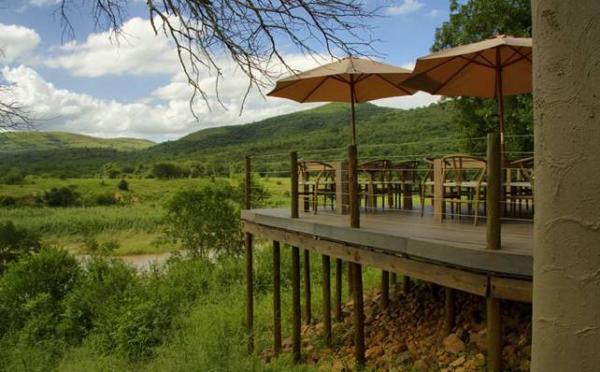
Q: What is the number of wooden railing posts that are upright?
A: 4